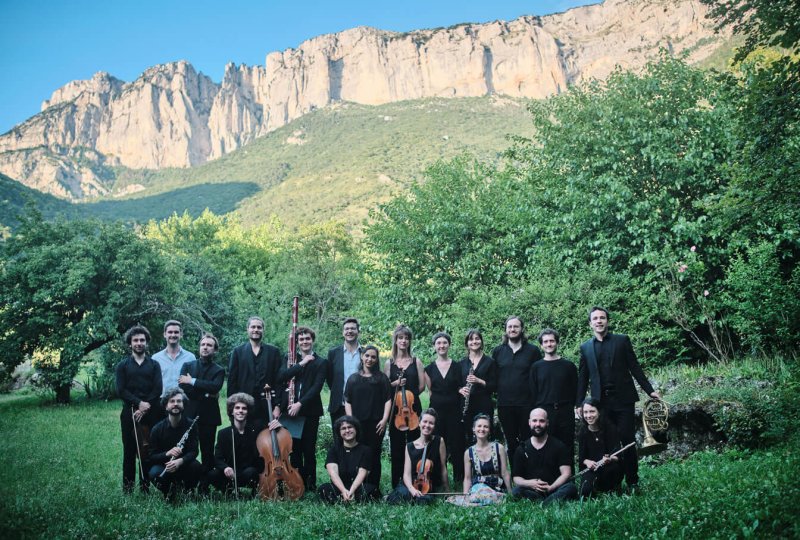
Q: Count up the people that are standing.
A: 13